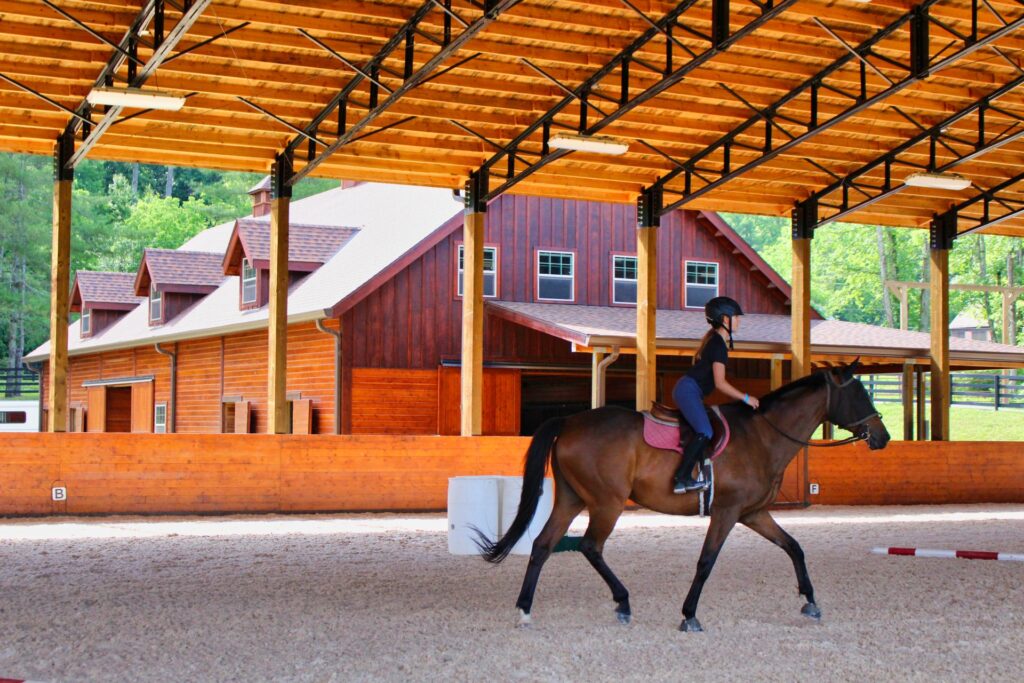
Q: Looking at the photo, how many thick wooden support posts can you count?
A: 6